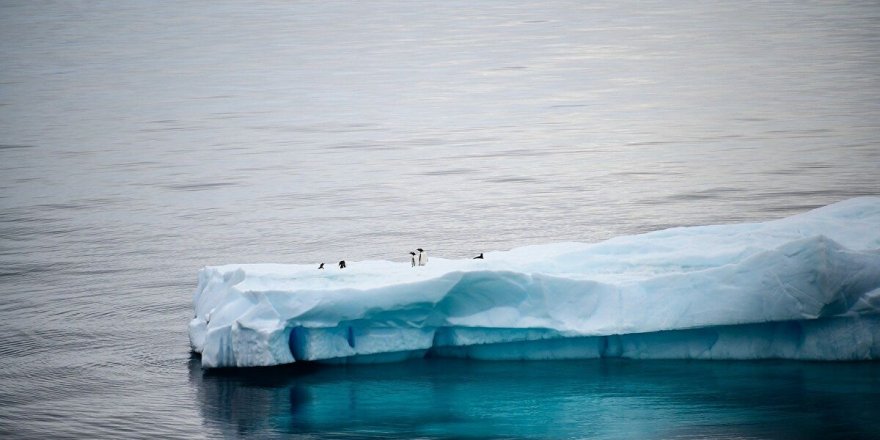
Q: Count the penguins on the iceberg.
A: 5